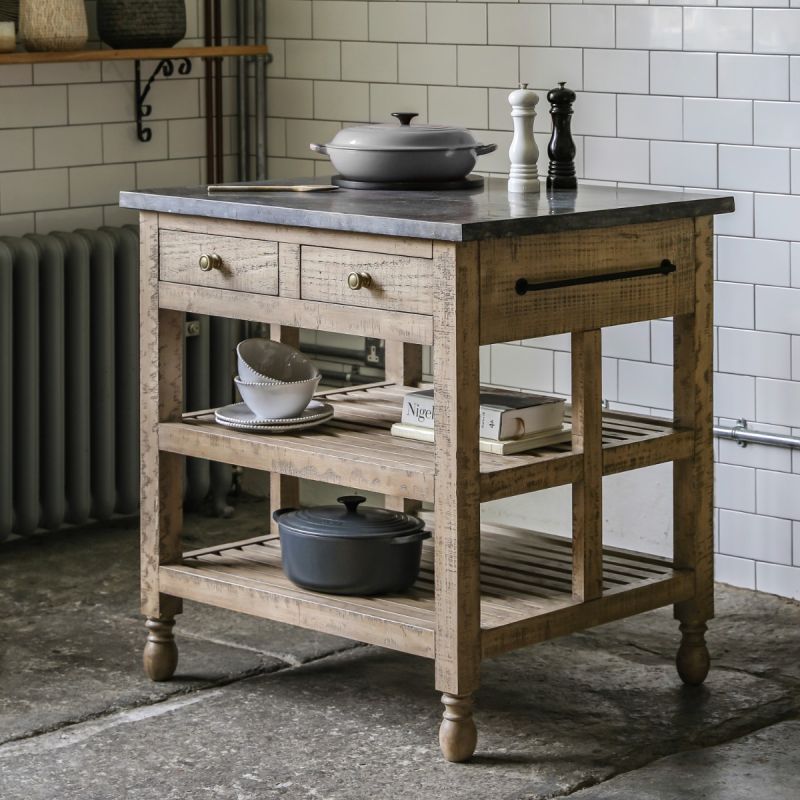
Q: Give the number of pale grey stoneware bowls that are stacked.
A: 2